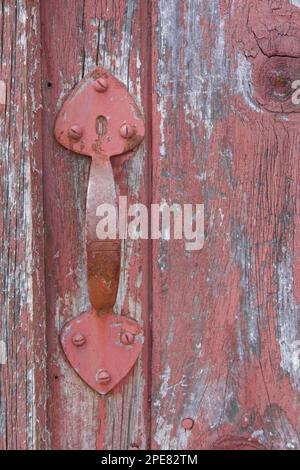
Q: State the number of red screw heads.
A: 6